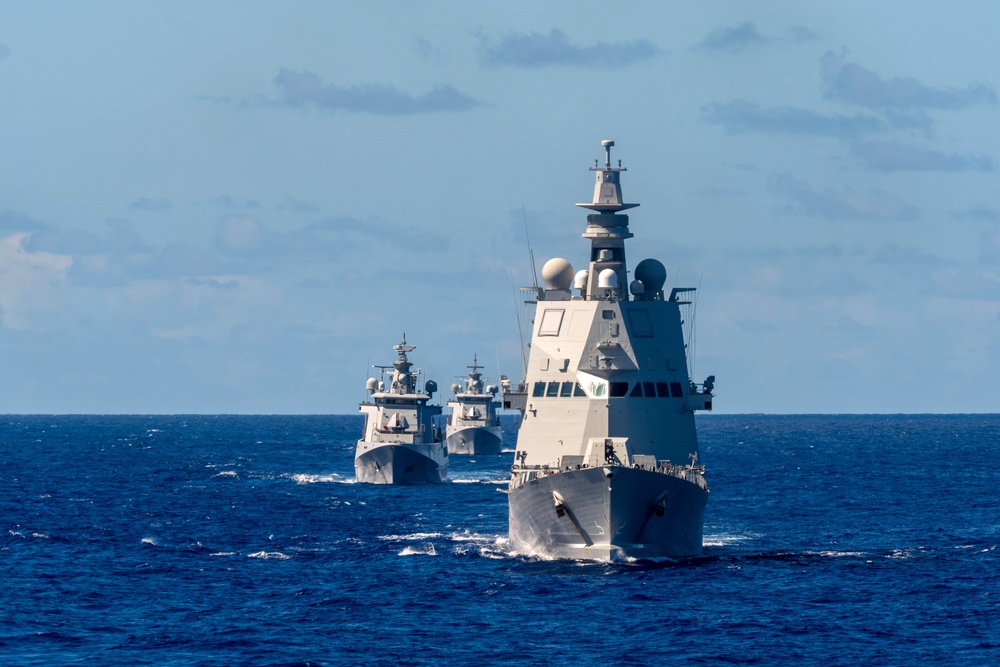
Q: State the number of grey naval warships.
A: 3